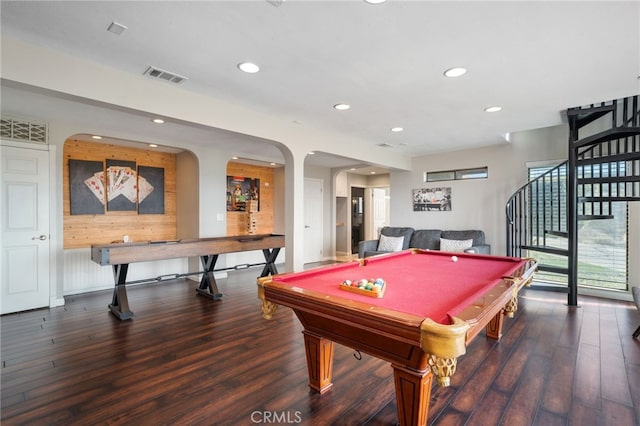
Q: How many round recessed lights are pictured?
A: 14